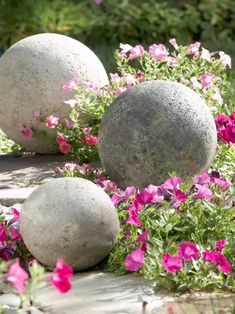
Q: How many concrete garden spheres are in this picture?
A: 3